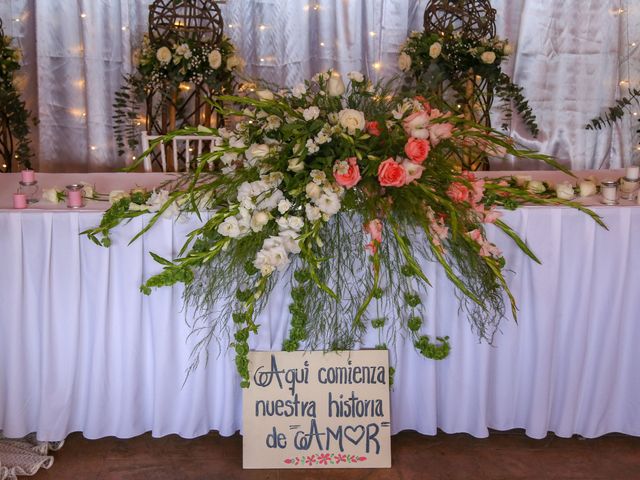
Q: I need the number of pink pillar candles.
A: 3